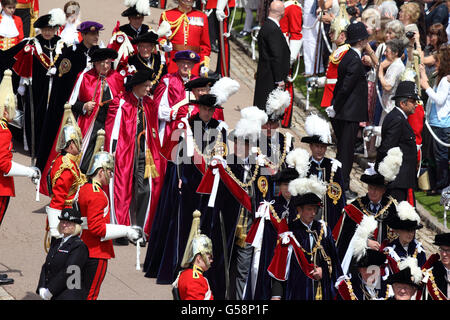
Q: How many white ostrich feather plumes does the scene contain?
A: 12